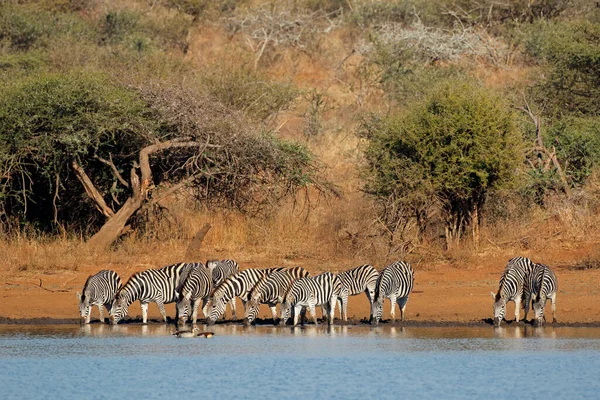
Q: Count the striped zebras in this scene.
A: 11